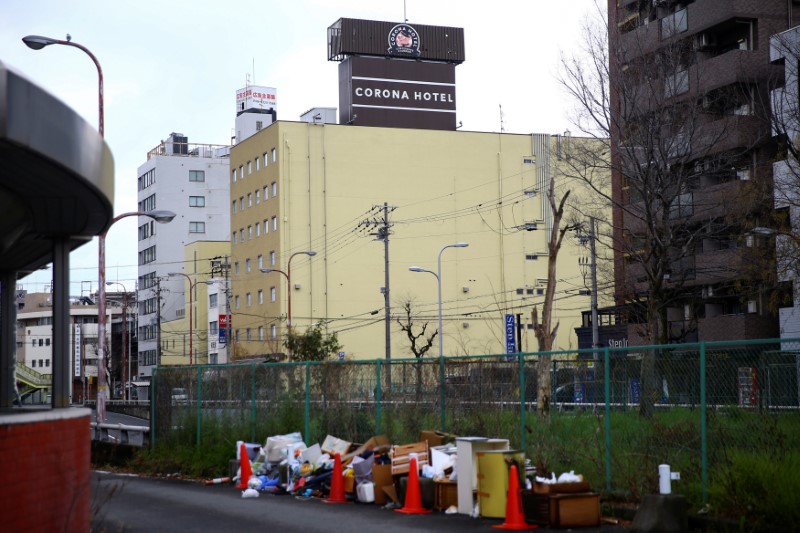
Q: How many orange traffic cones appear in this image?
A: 4